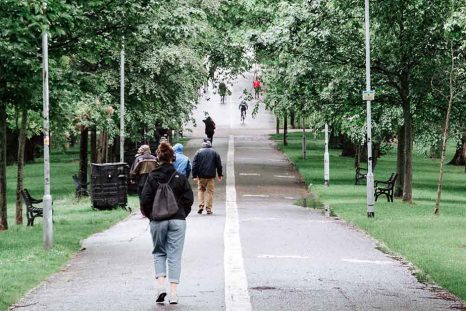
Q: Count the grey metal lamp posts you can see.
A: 4